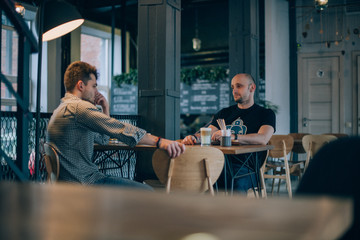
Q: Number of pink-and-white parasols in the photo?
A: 0